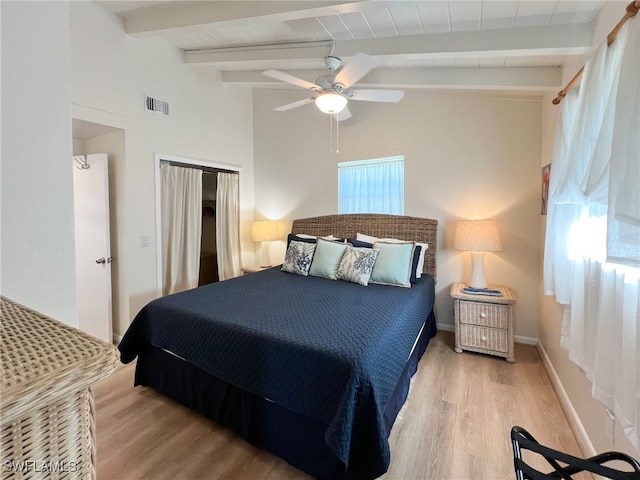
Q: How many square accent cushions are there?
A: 4